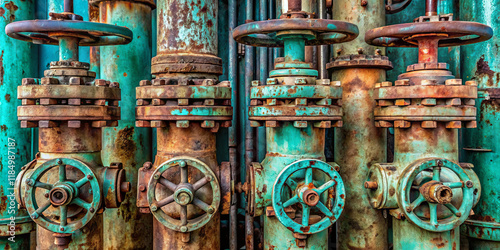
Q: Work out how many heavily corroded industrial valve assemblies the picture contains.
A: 4